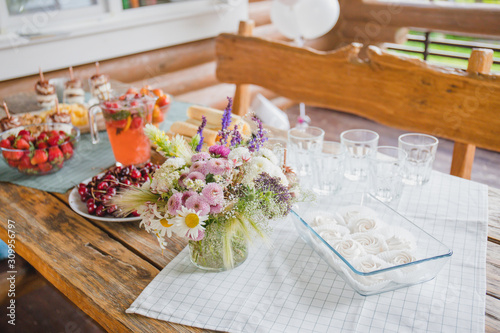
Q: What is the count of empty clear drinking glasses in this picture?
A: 6